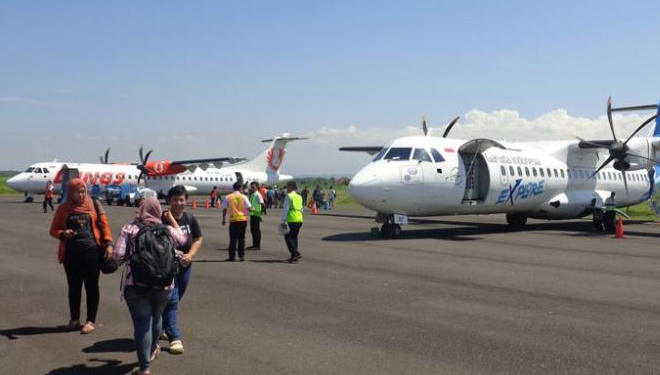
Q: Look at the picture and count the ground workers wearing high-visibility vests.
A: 3